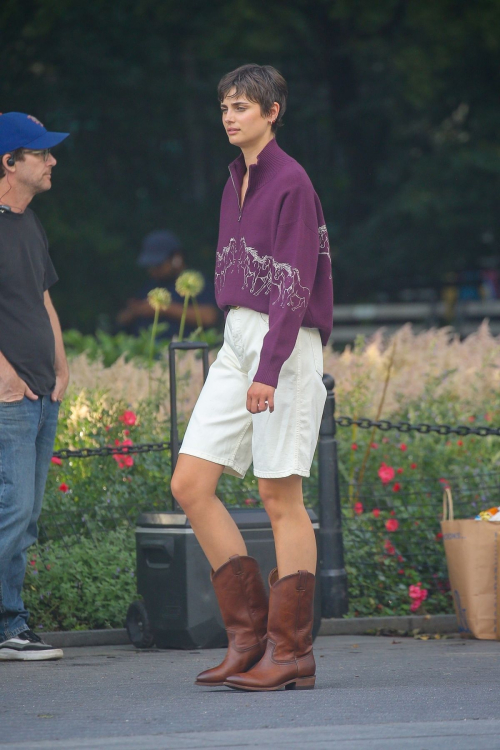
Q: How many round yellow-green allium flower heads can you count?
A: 2